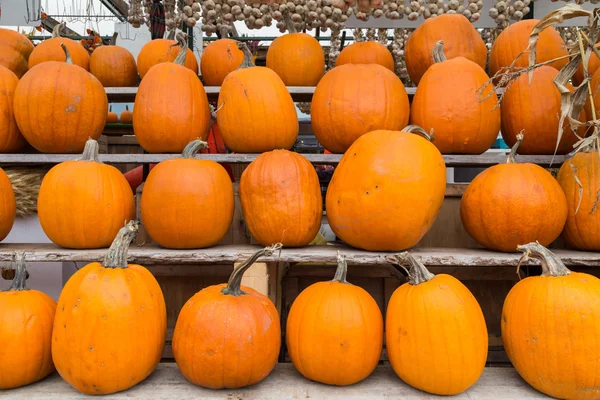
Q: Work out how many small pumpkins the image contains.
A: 2